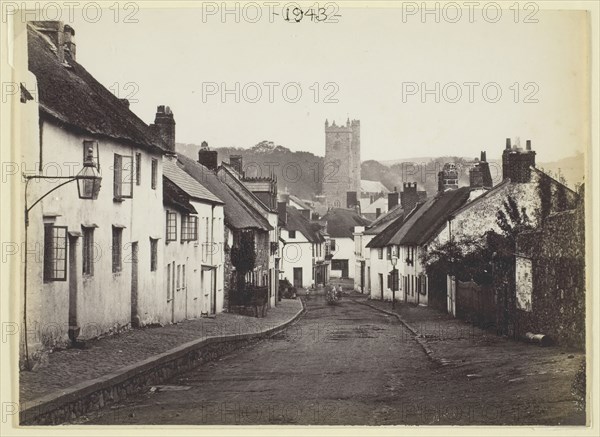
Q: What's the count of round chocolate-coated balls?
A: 0